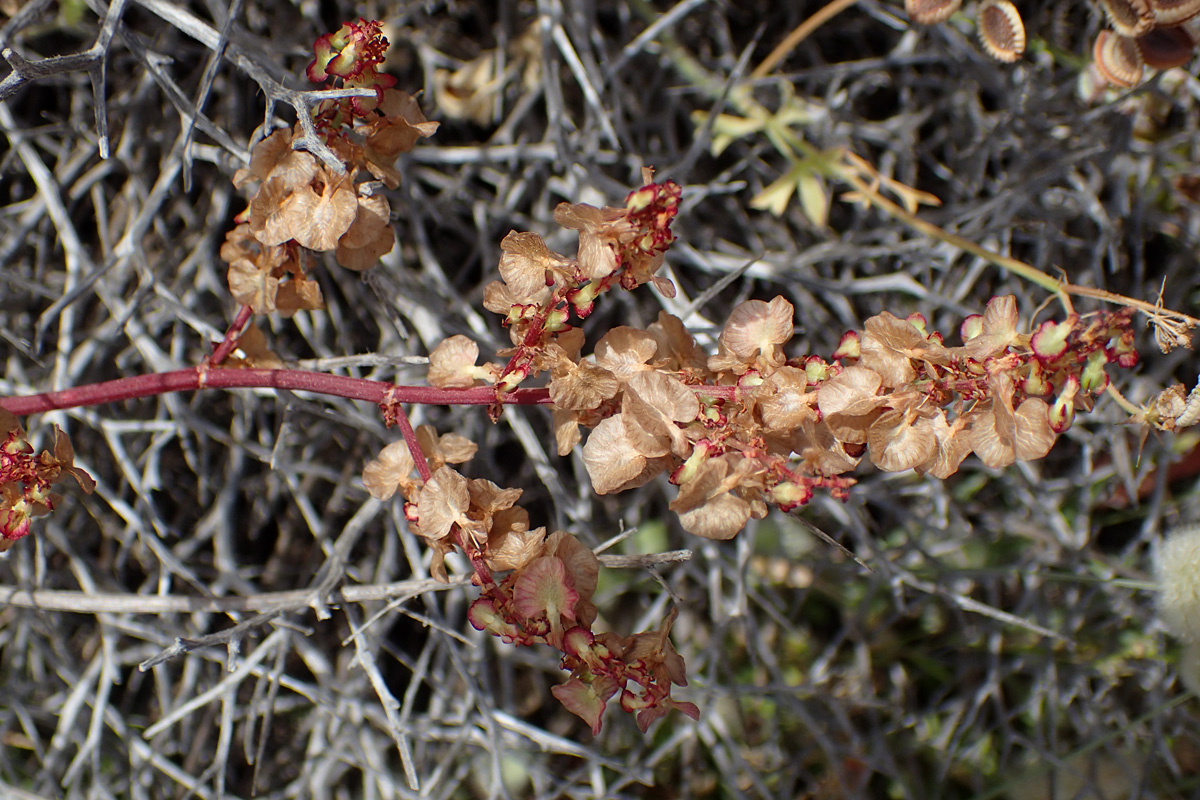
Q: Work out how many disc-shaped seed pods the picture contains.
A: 6